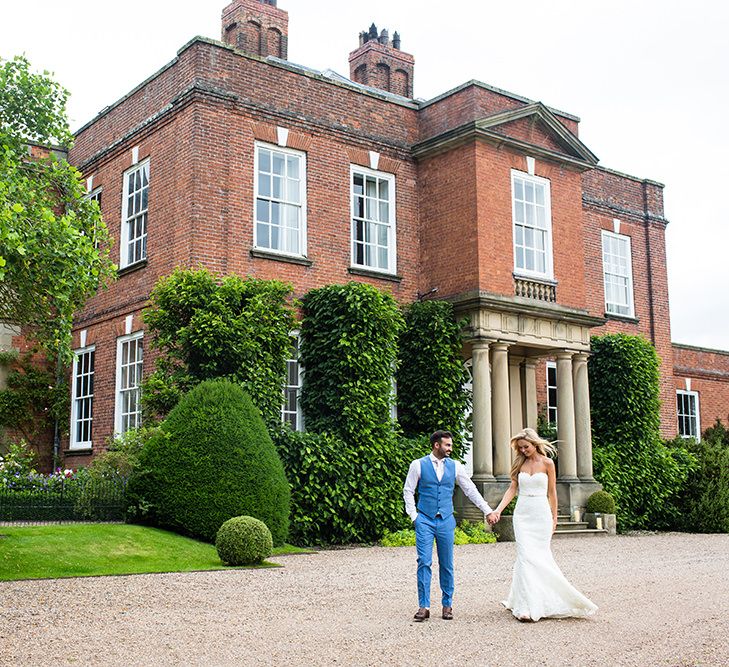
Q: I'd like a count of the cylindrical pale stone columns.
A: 4